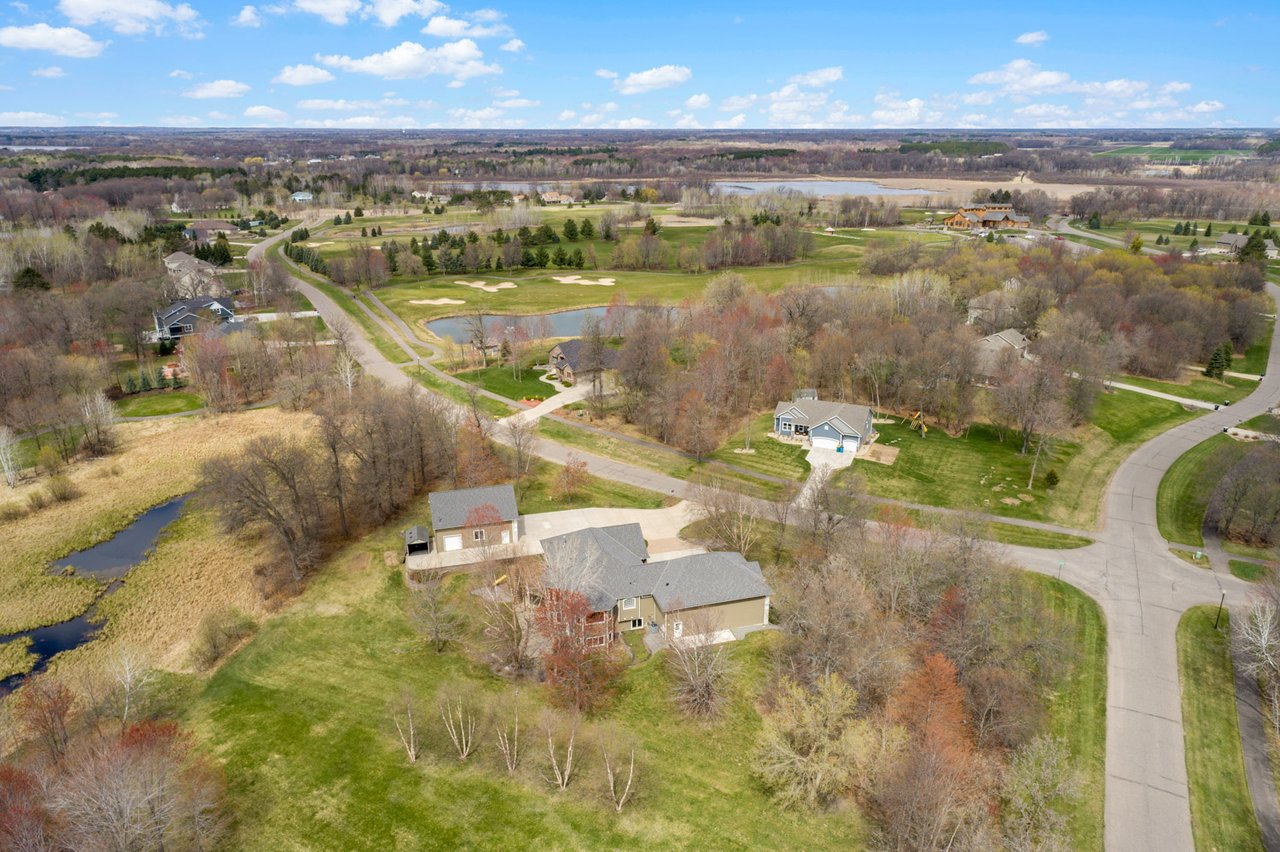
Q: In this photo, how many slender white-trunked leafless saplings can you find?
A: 5